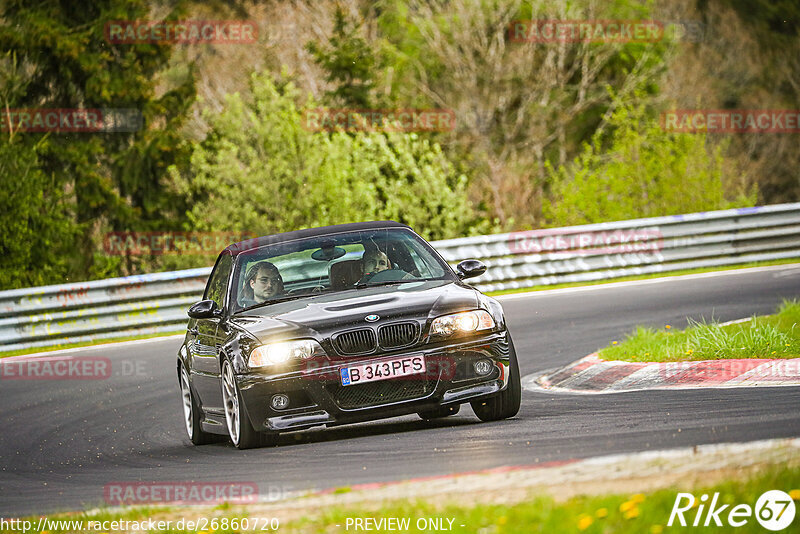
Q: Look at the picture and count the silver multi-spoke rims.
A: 2